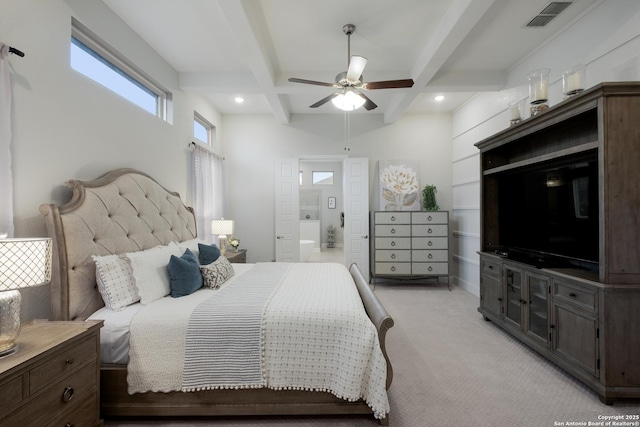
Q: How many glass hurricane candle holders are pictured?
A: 3